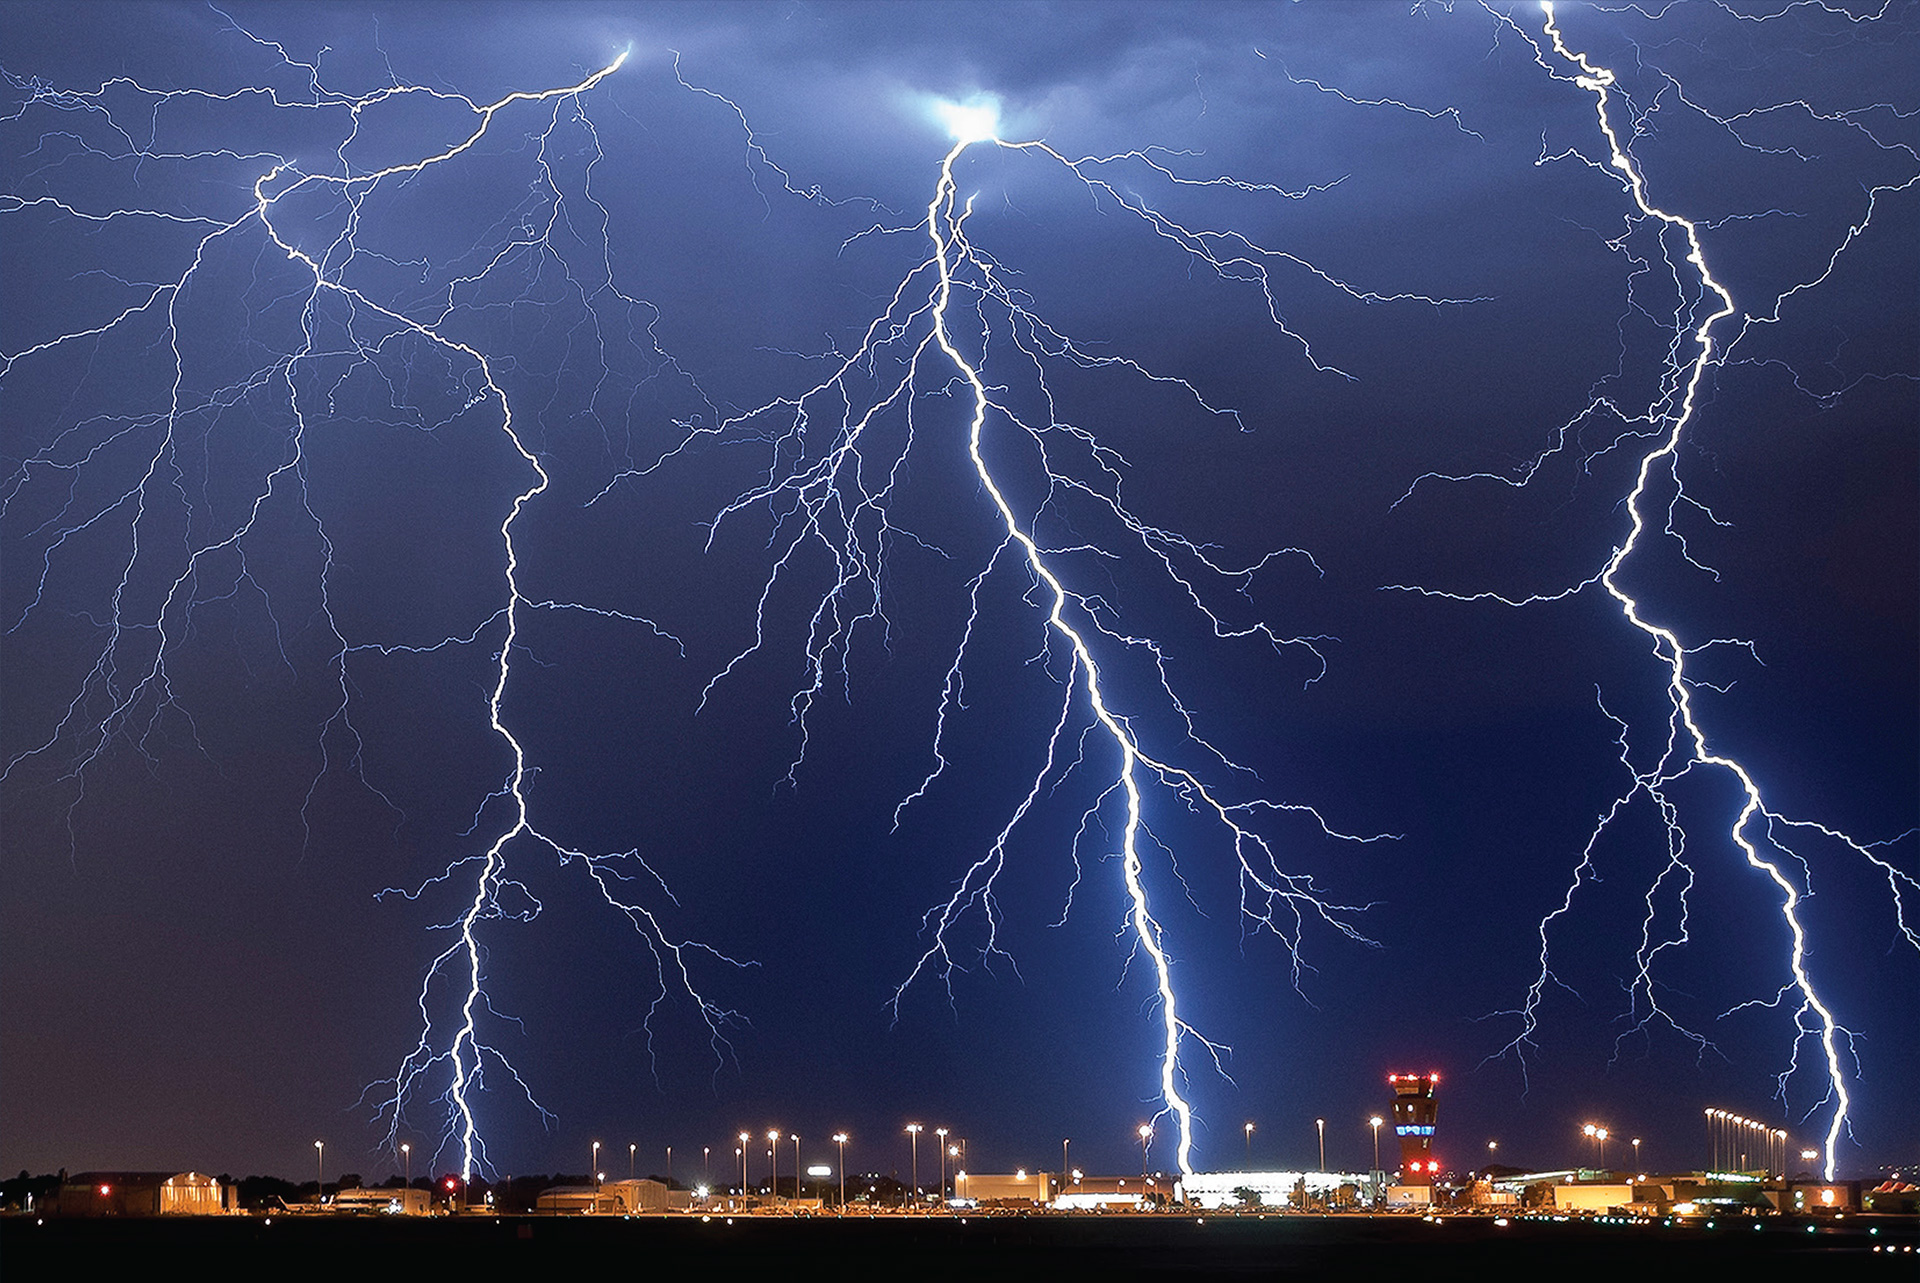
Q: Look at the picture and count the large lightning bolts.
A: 3